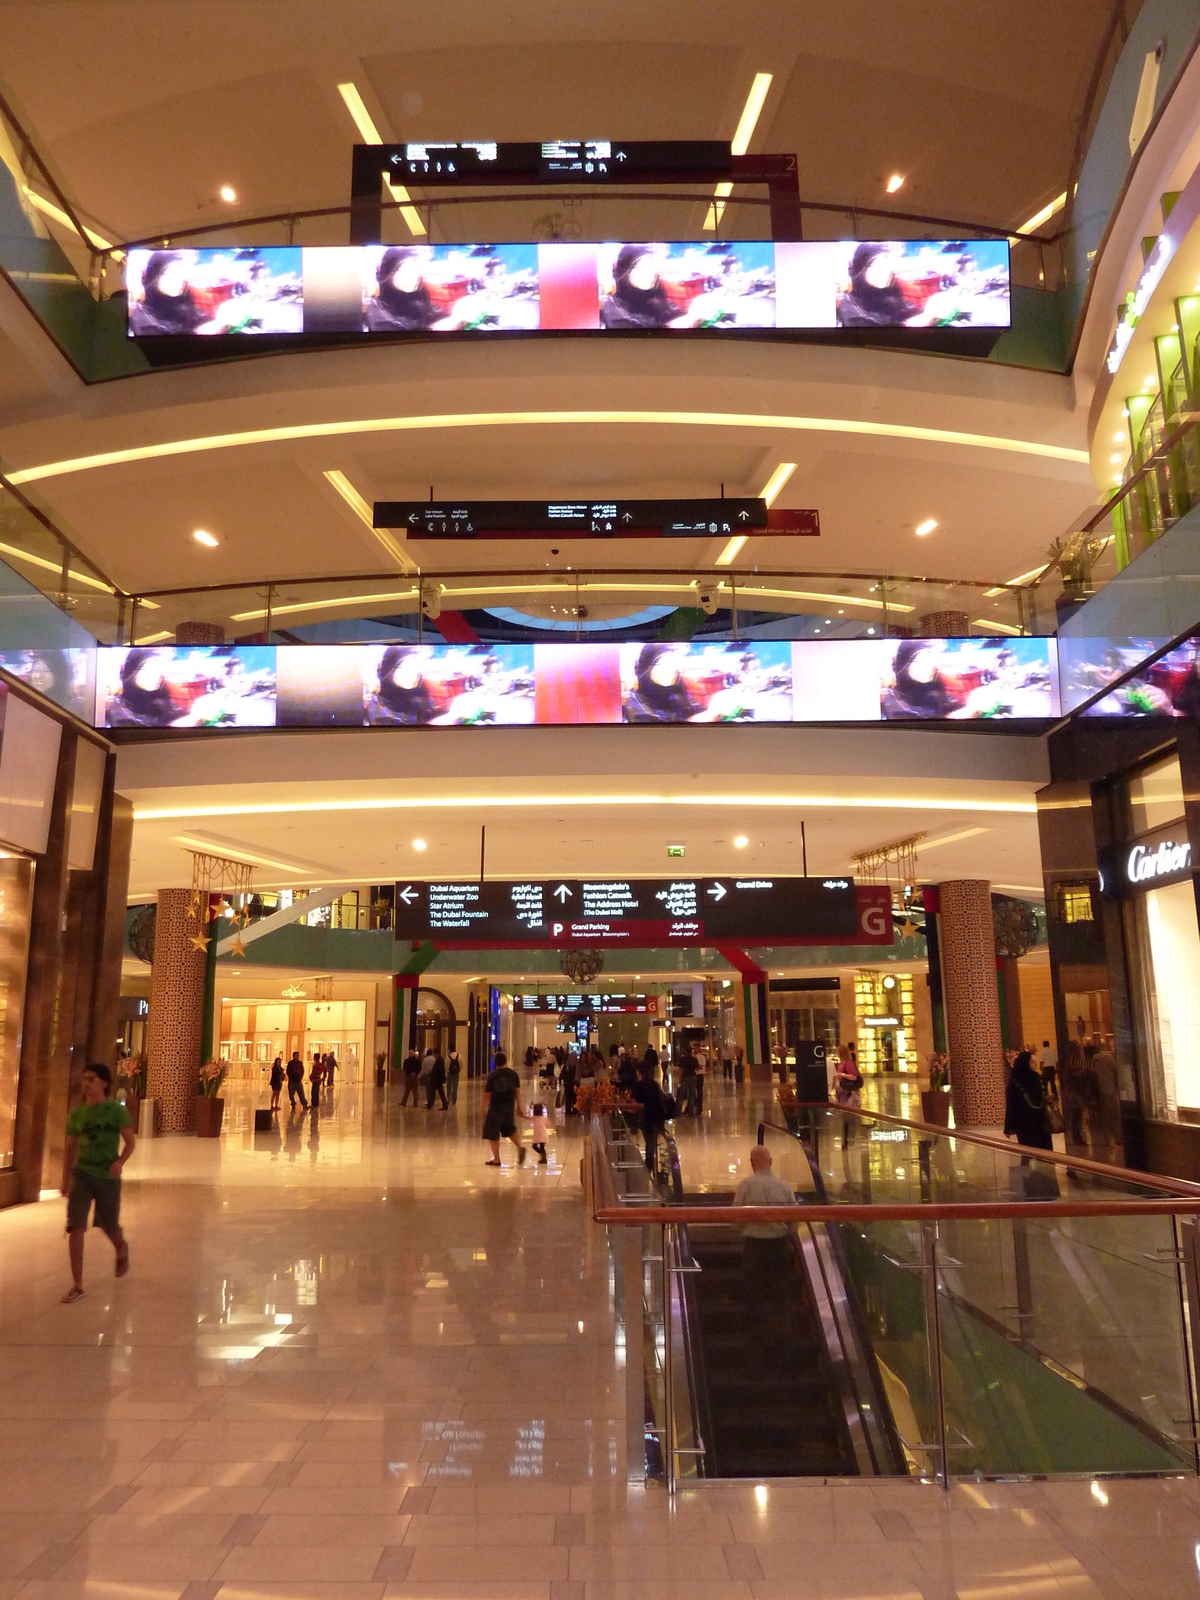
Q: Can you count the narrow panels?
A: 6